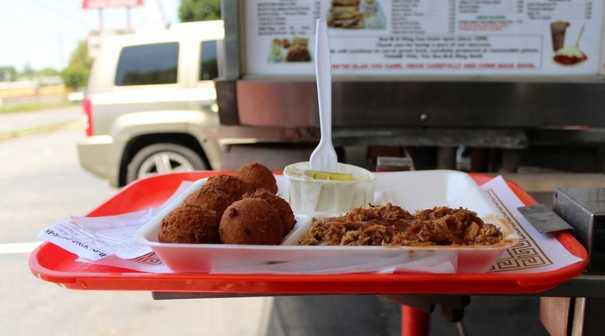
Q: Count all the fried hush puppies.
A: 6